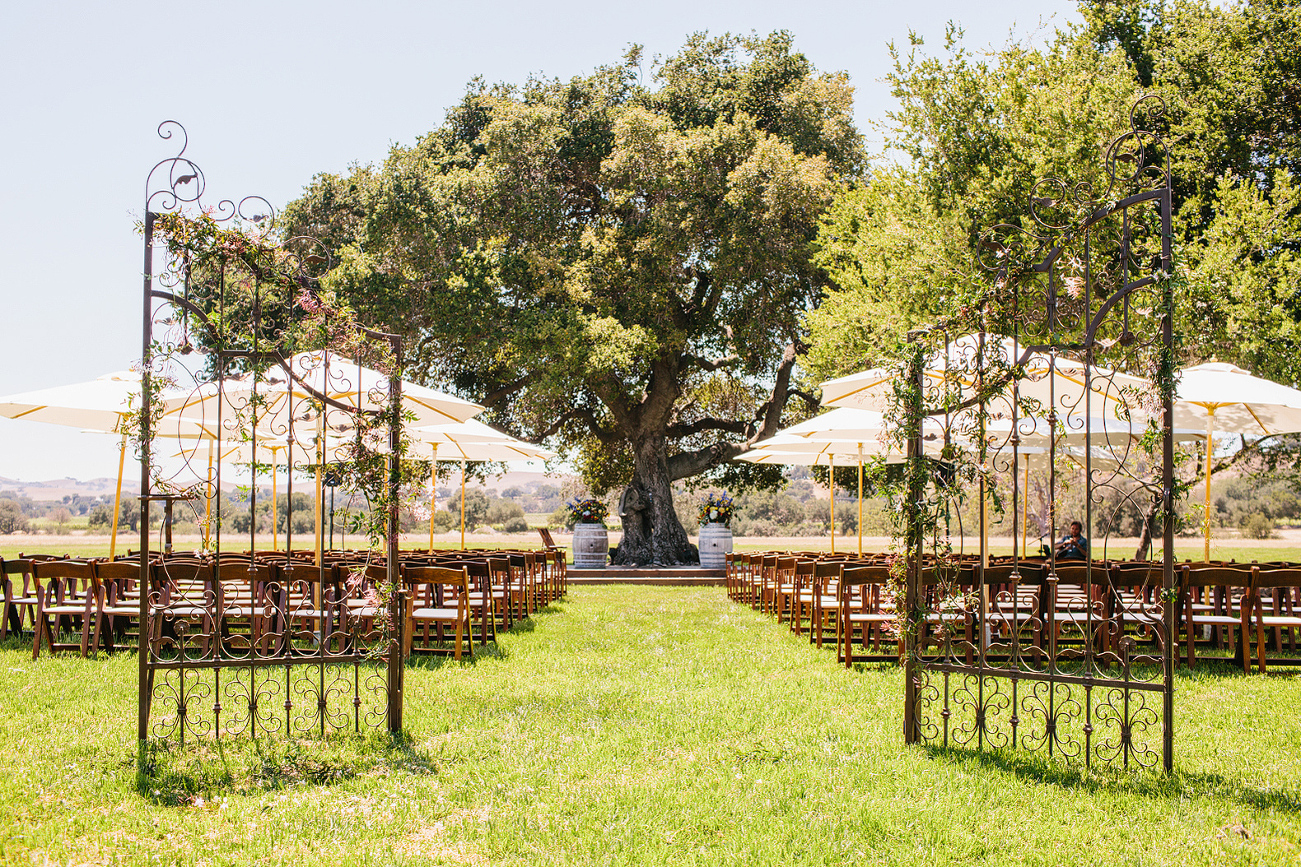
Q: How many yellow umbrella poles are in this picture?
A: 12